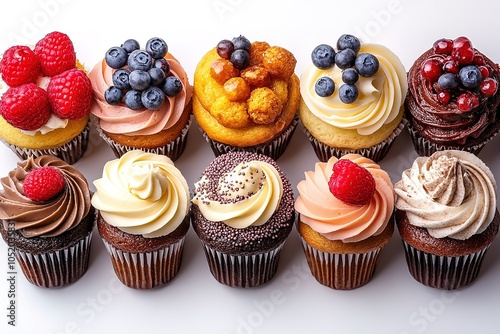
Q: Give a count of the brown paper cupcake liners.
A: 10